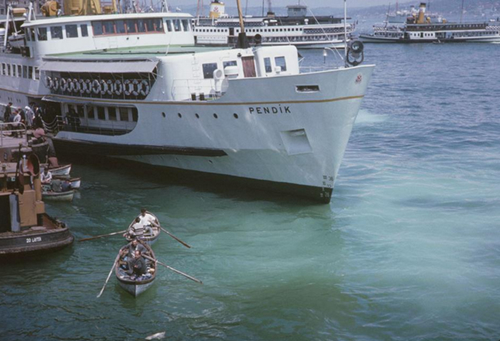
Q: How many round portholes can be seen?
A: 5